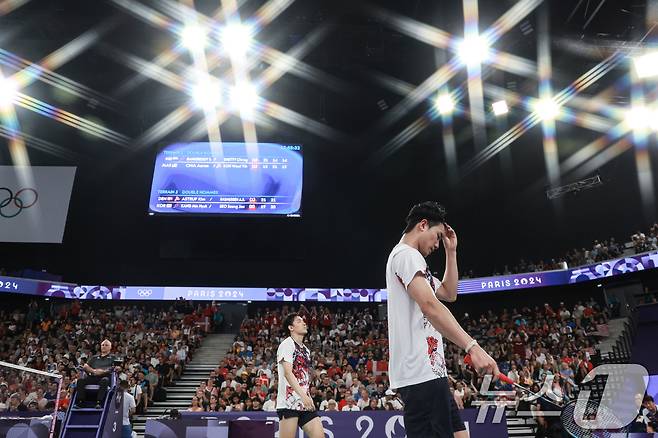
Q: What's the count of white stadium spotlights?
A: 11